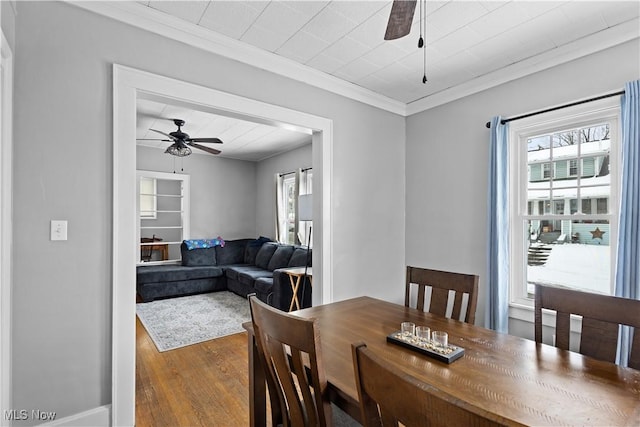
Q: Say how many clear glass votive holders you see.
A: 3